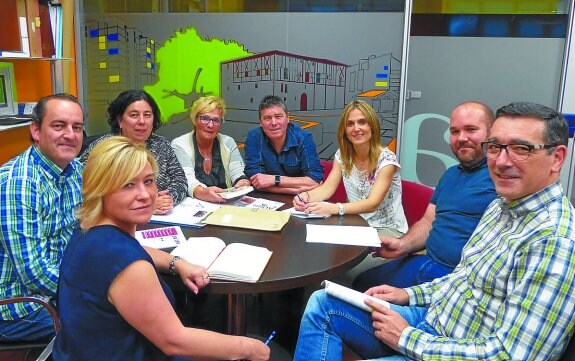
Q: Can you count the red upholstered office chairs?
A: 2